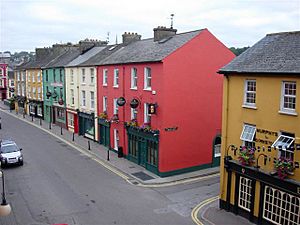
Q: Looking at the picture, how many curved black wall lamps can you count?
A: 2